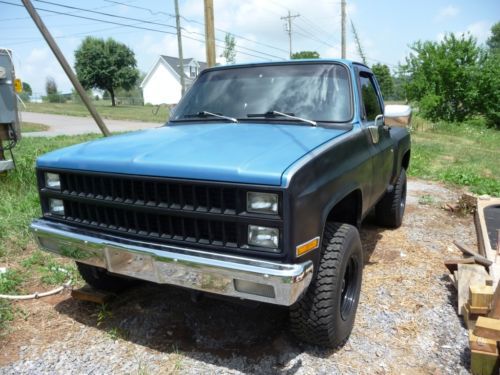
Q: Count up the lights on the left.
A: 2